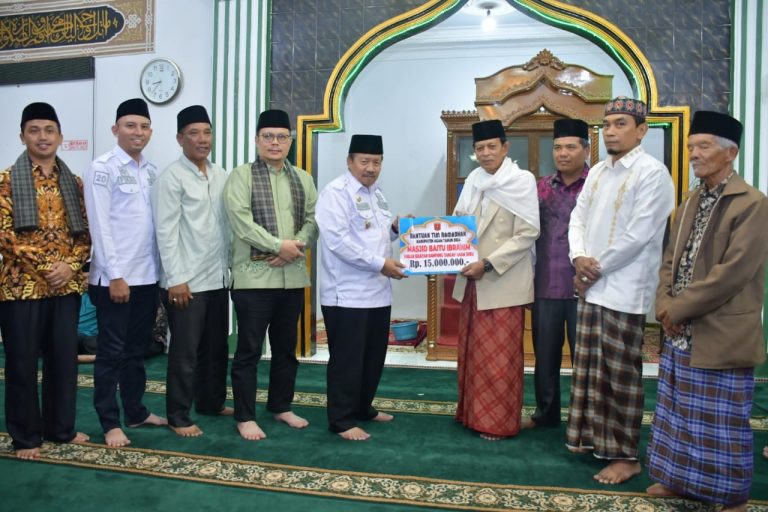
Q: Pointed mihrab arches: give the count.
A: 1